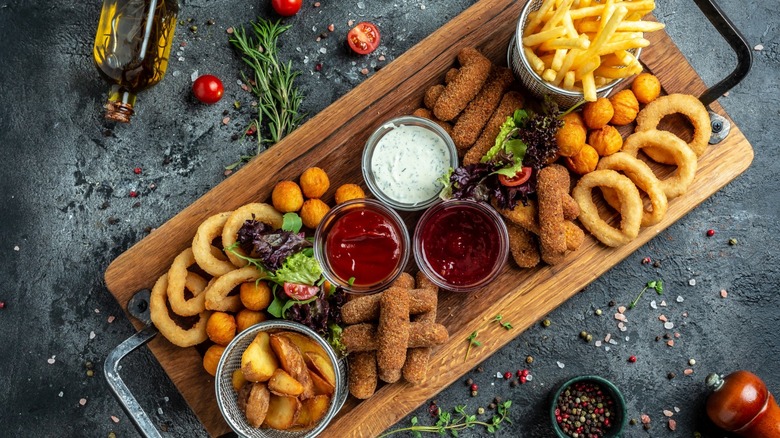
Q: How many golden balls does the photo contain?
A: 15